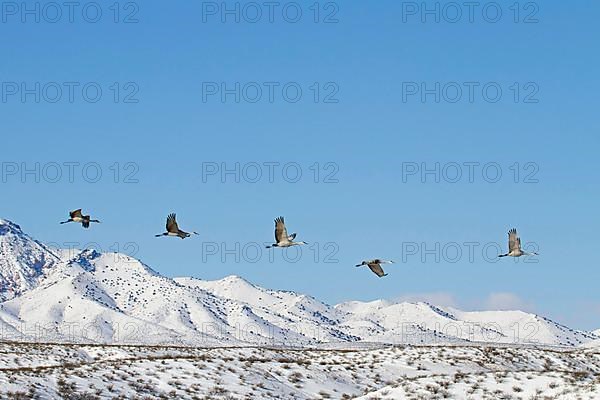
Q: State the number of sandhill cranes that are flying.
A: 5